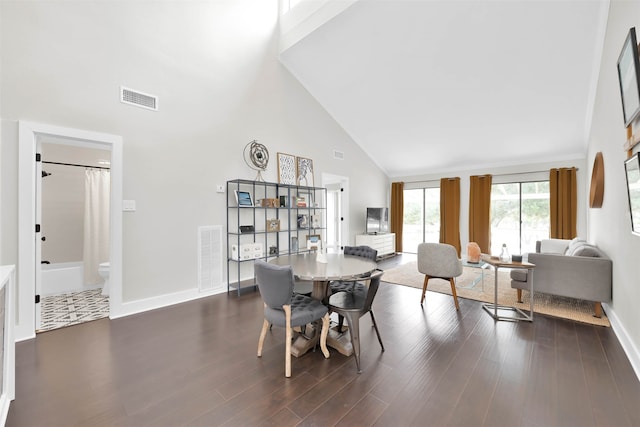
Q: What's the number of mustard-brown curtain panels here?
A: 4